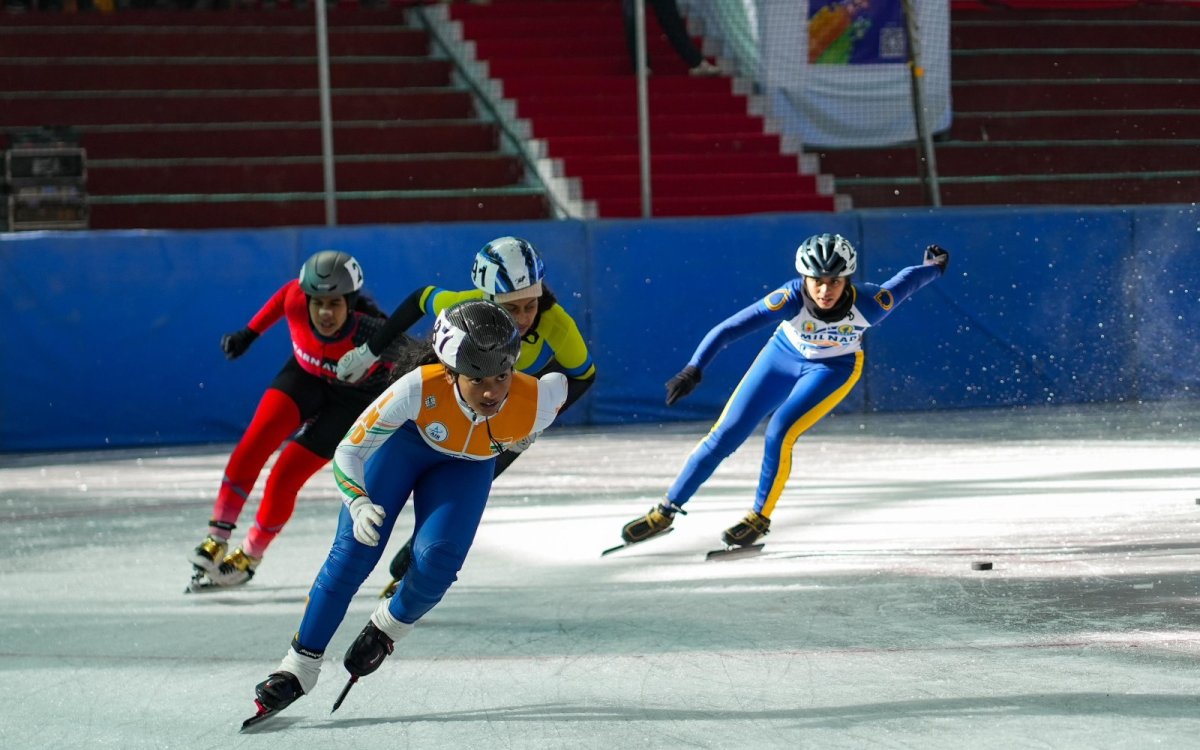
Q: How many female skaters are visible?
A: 4